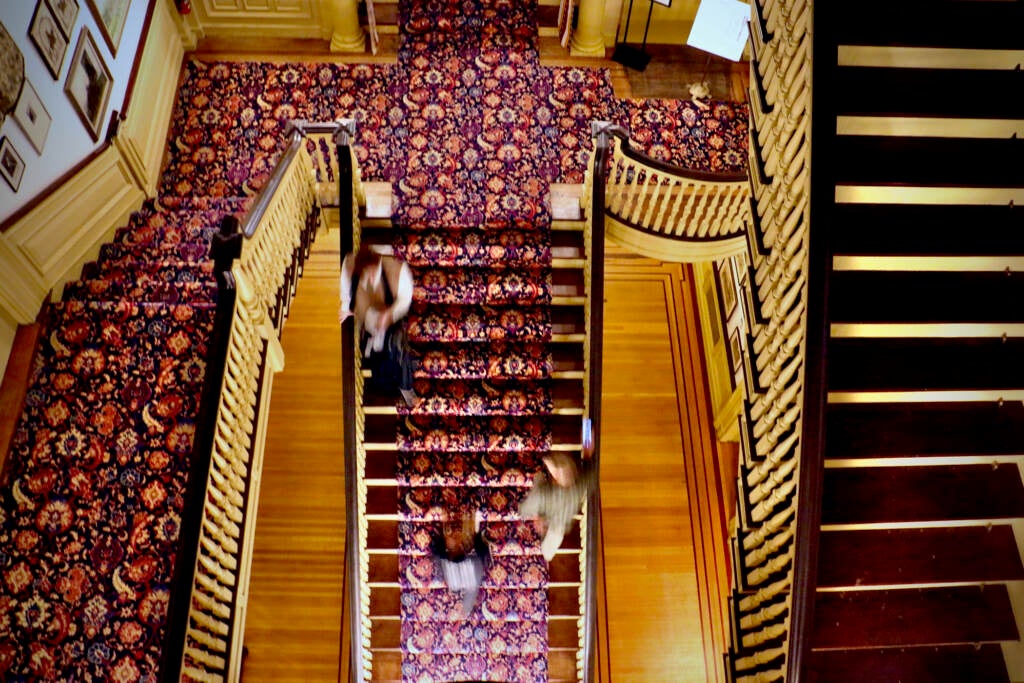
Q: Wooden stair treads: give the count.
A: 11